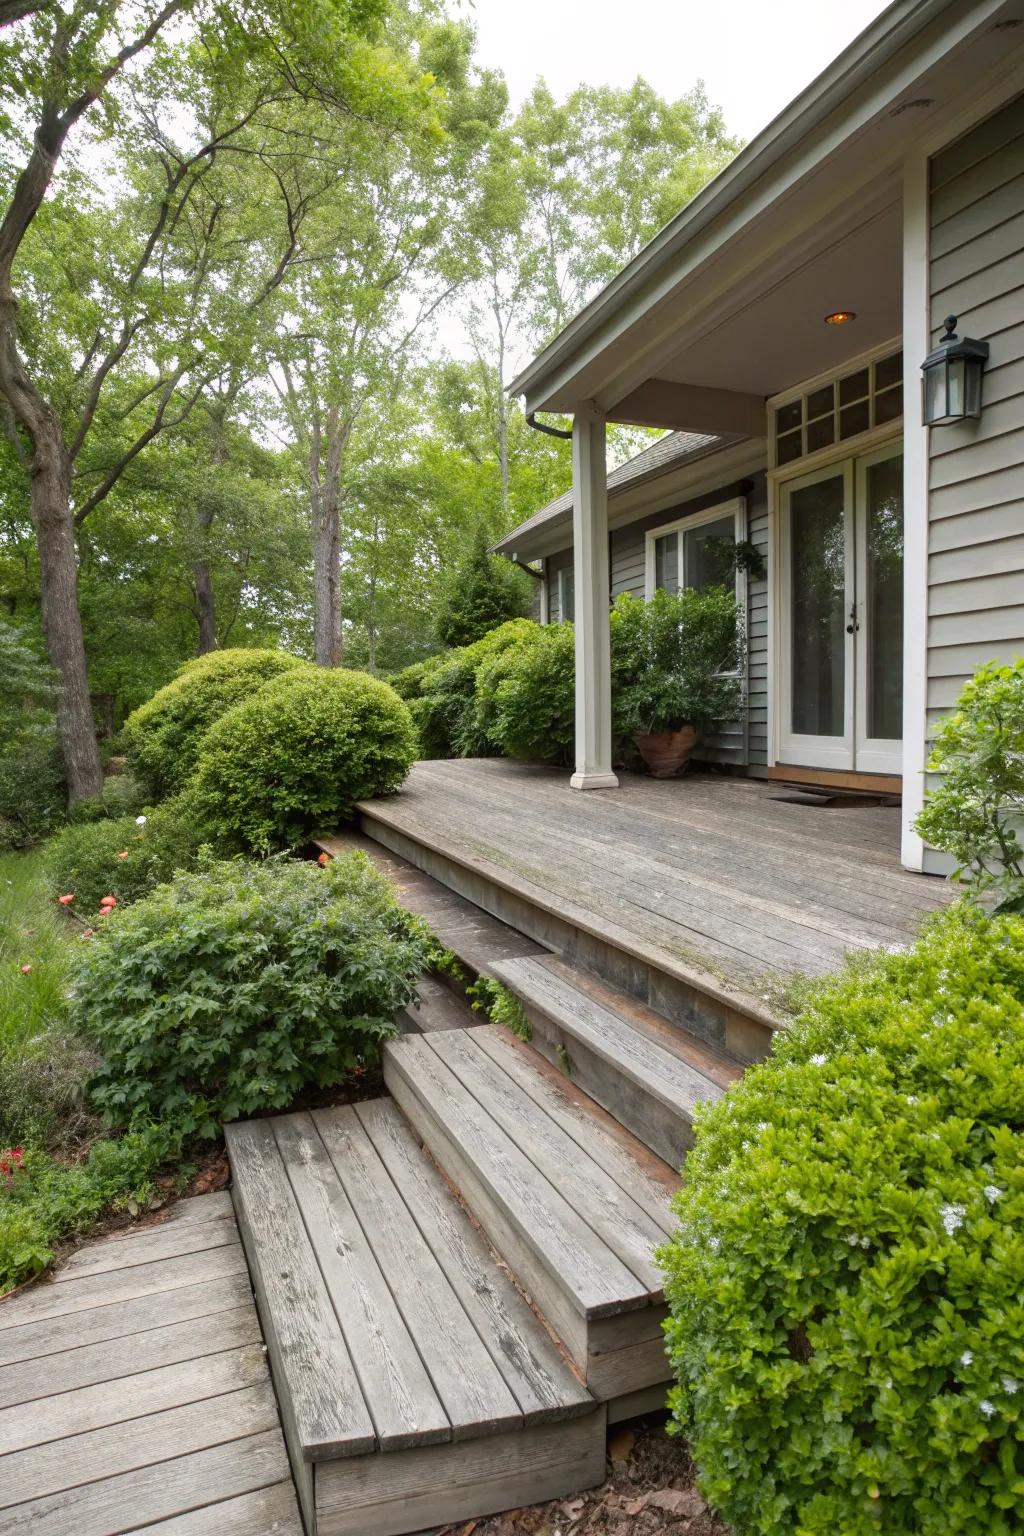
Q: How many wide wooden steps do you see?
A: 3